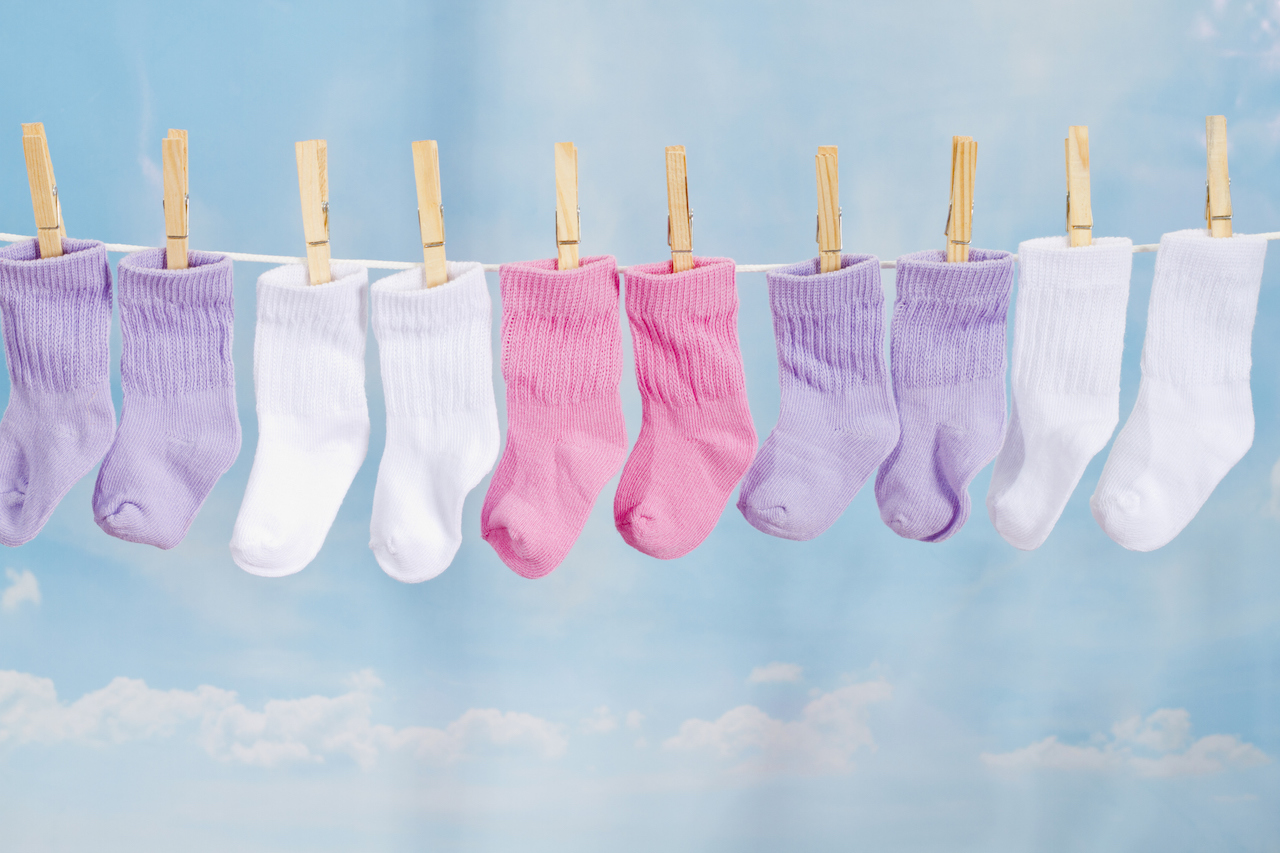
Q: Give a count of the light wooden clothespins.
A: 10